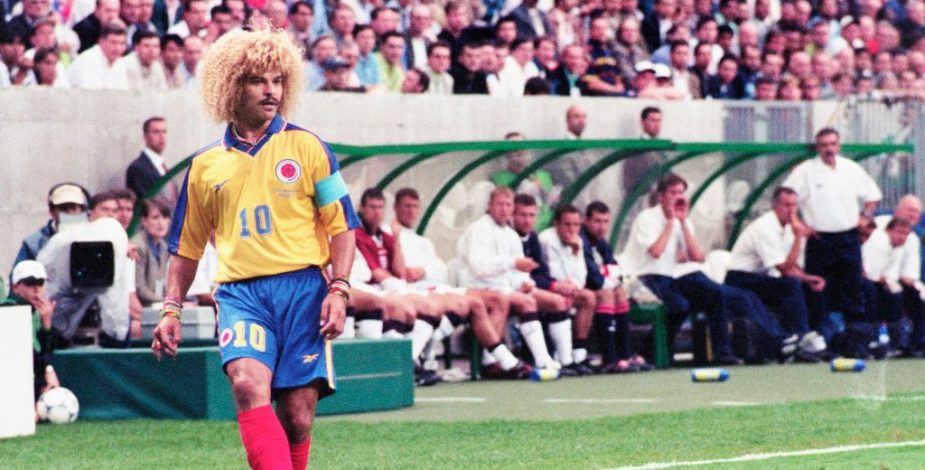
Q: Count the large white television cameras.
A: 1